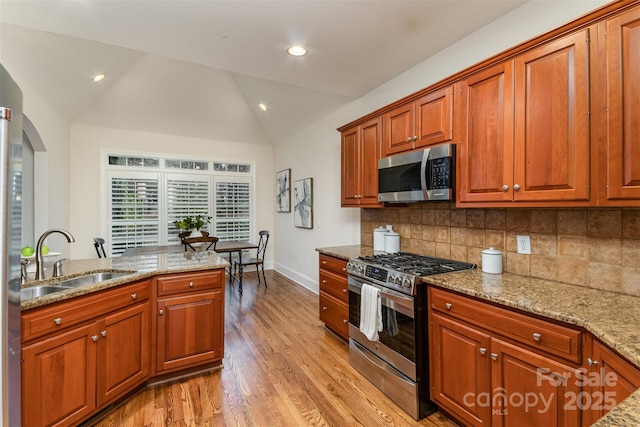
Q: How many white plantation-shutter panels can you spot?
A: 3